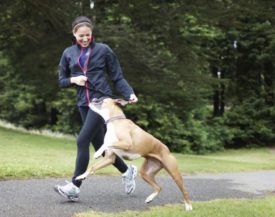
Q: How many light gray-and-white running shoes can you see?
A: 2